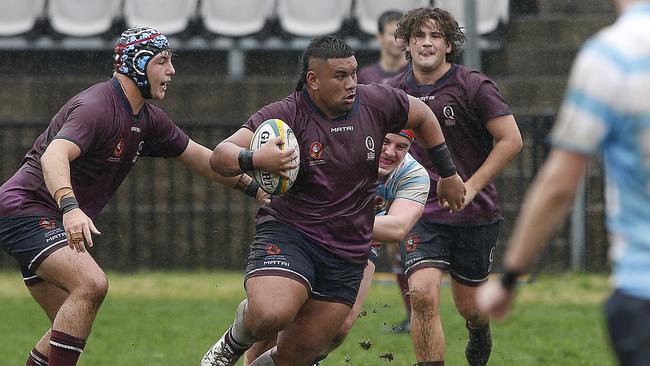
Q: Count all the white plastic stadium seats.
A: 7